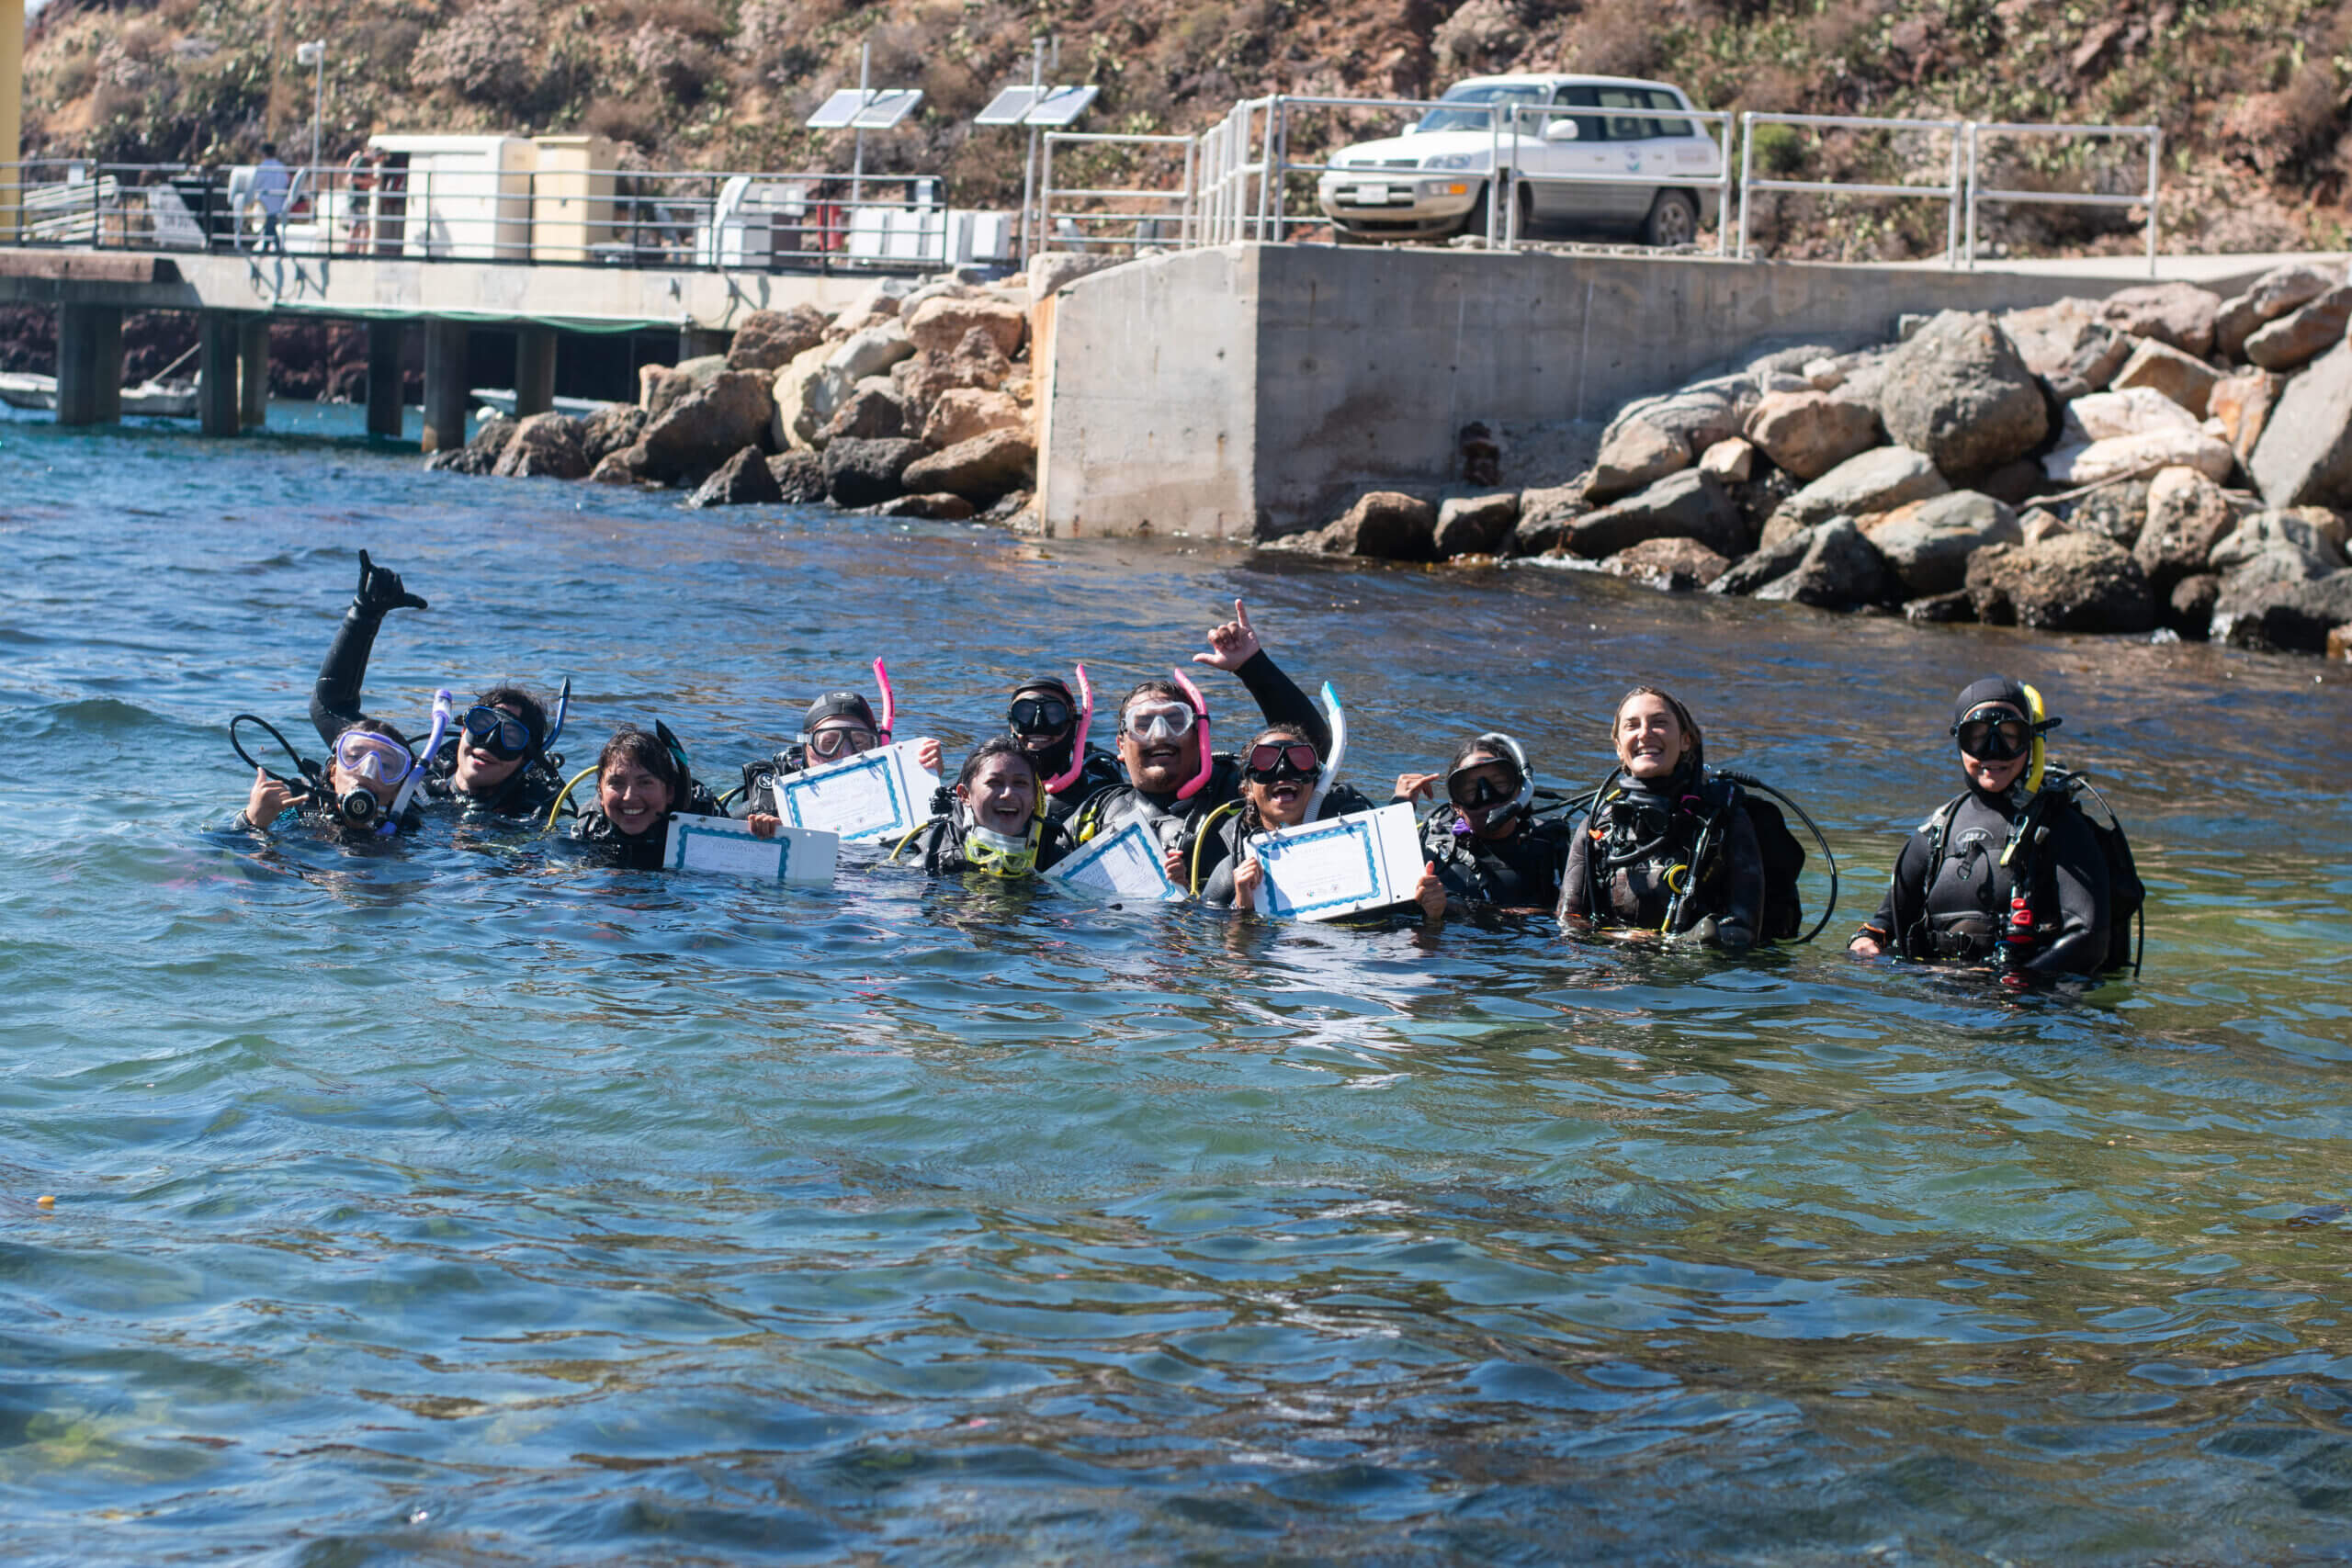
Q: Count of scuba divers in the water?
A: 11